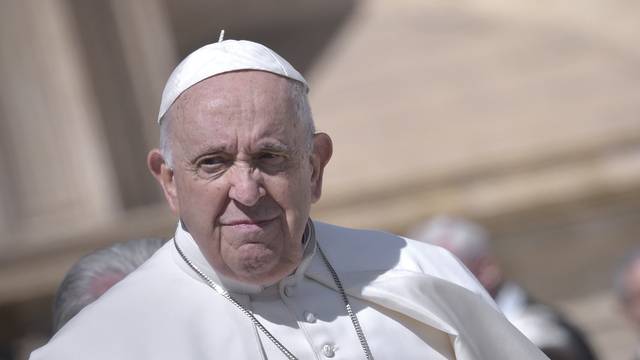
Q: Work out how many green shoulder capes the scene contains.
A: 0